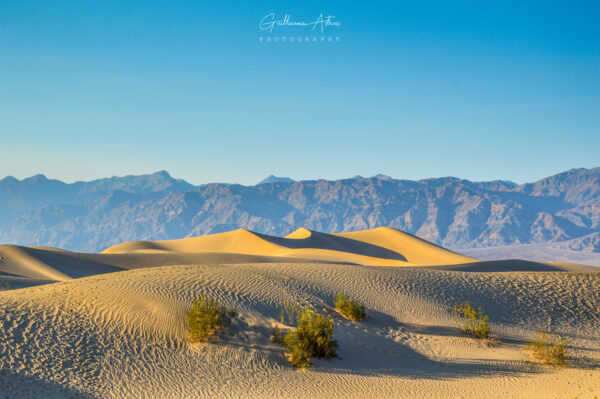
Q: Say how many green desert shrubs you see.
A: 5